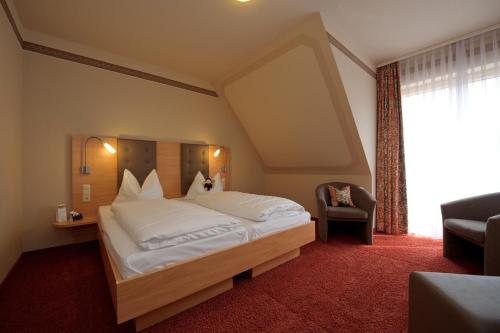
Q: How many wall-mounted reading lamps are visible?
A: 2